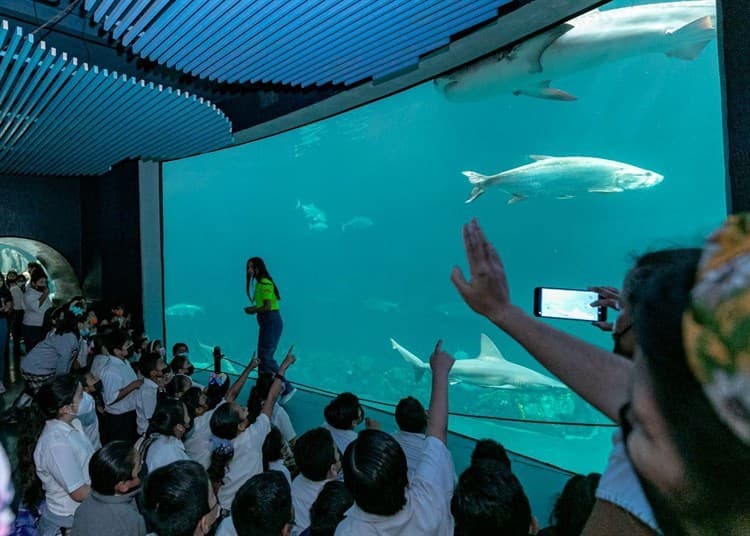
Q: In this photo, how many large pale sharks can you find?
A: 2